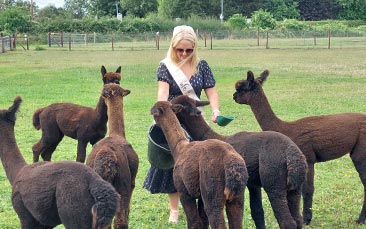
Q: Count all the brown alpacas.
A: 6